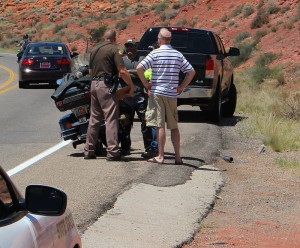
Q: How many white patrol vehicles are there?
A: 1